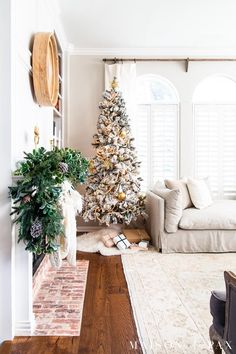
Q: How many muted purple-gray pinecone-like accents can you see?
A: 2